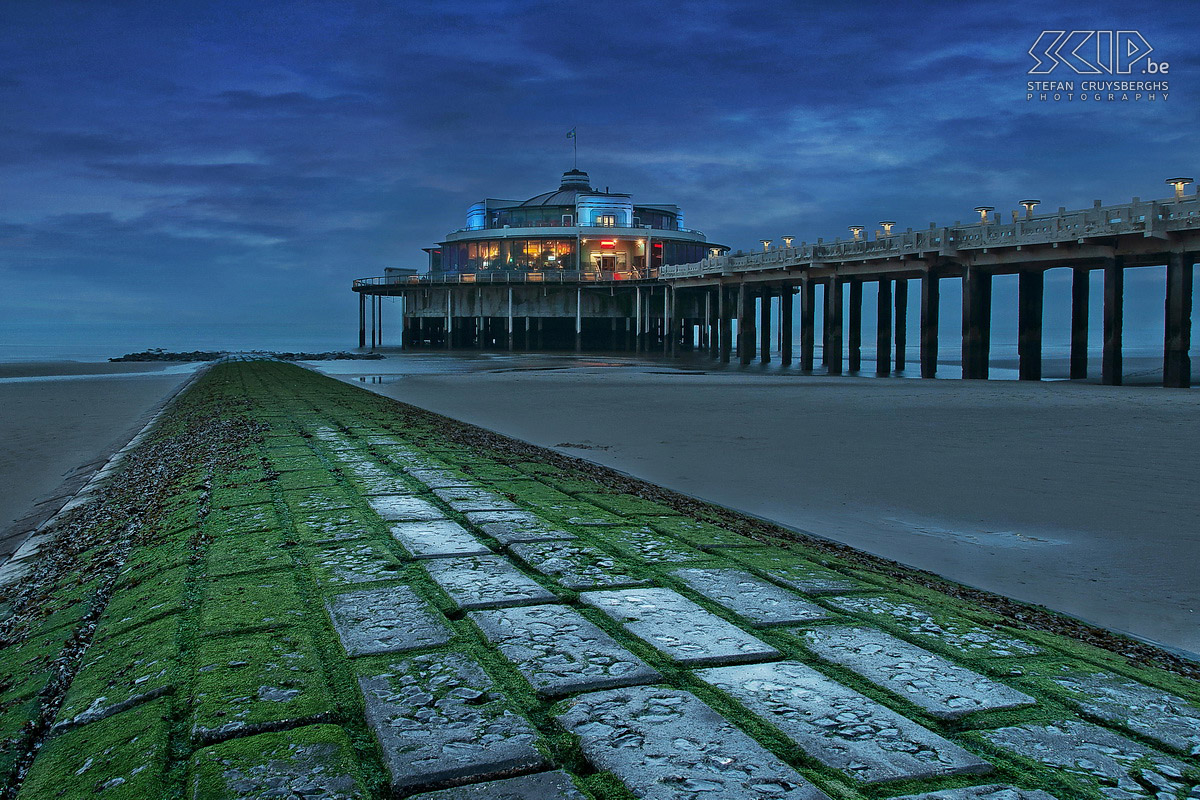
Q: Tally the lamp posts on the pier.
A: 8